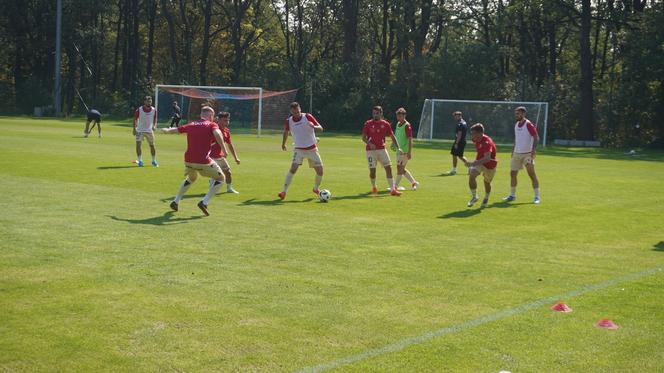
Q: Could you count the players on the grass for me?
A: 11